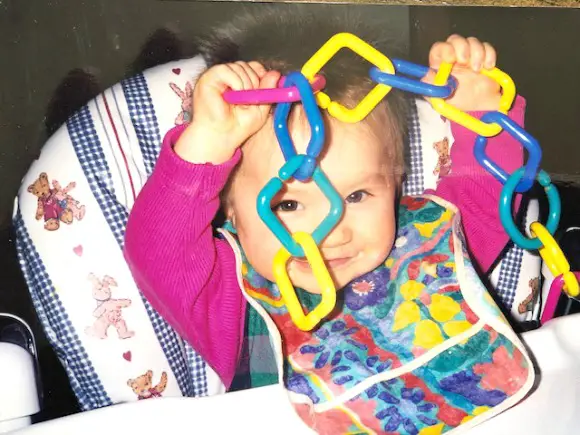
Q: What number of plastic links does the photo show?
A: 11